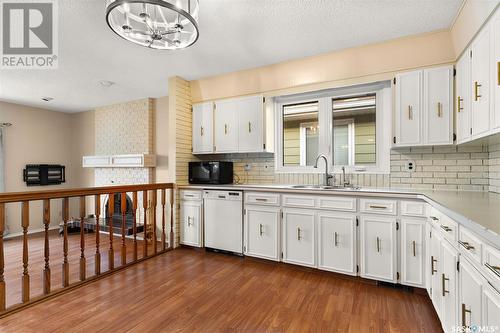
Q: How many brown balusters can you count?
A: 13